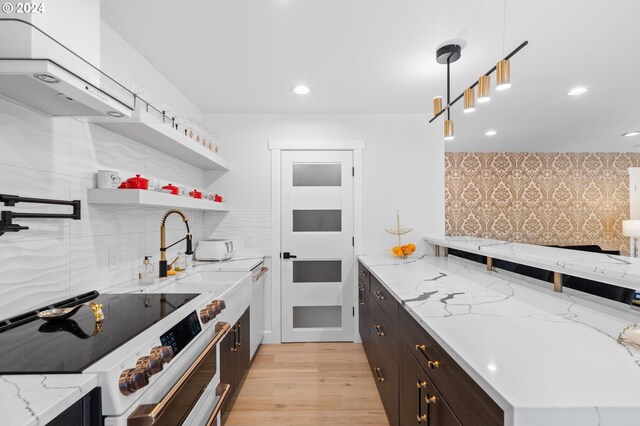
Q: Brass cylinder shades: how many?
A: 5